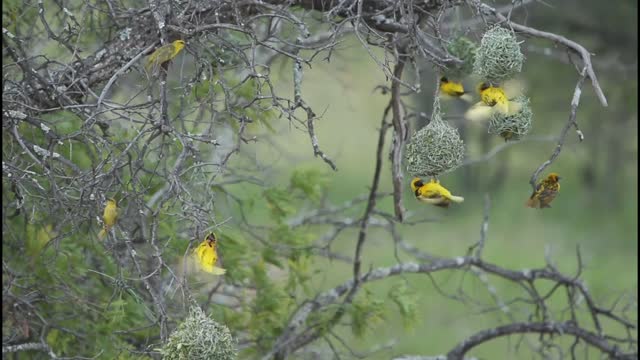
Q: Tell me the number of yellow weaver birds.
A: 7